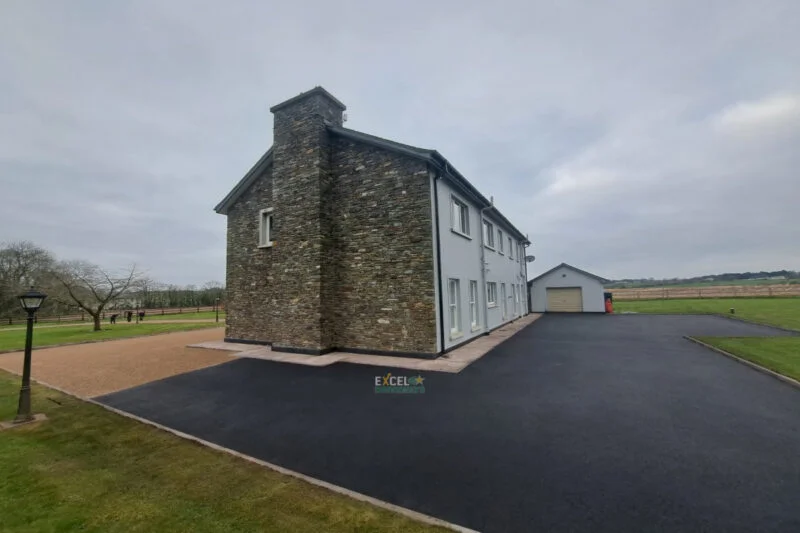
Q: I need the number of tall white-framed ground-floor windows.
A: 2